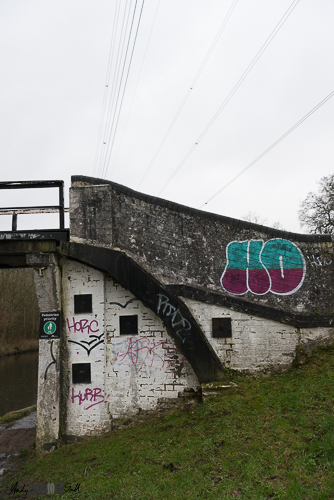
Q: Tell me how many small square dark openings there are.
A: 4